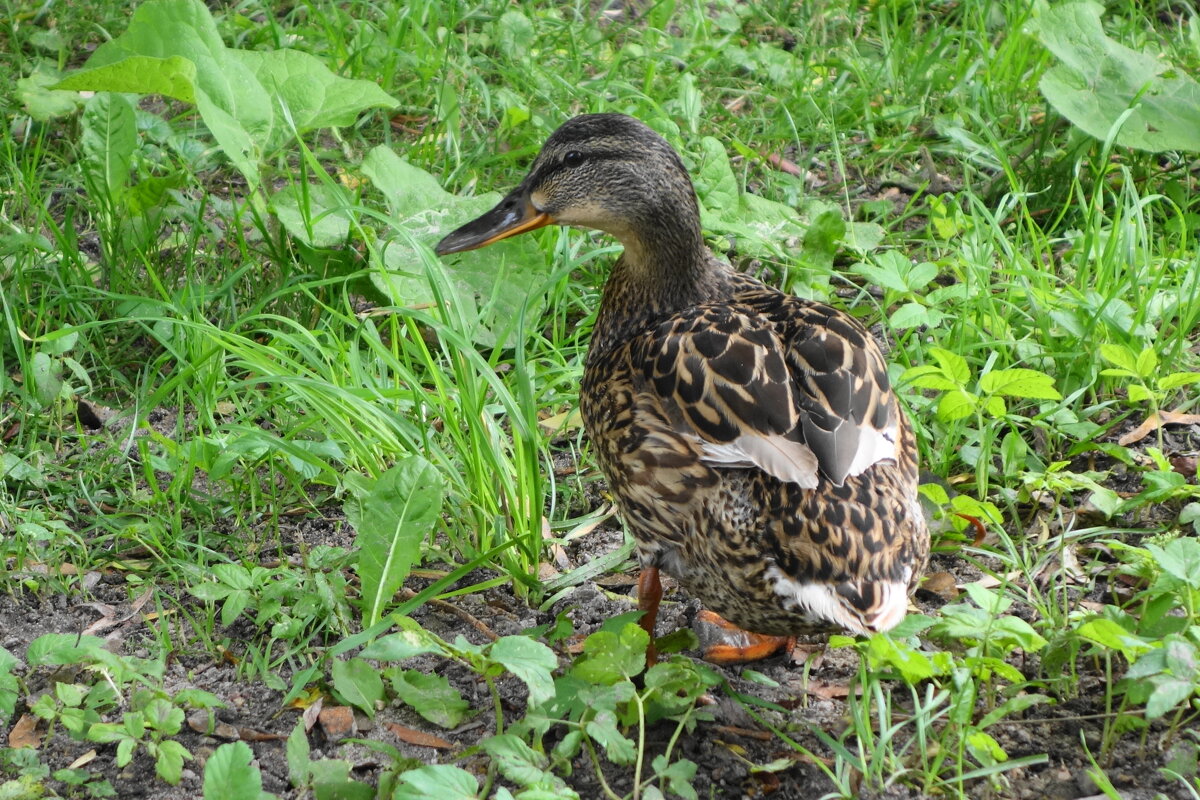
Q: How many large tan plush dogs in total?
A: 0